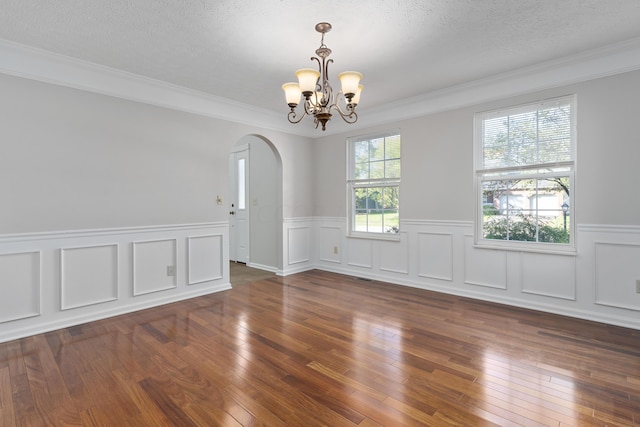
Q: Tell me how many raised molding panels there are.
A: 12